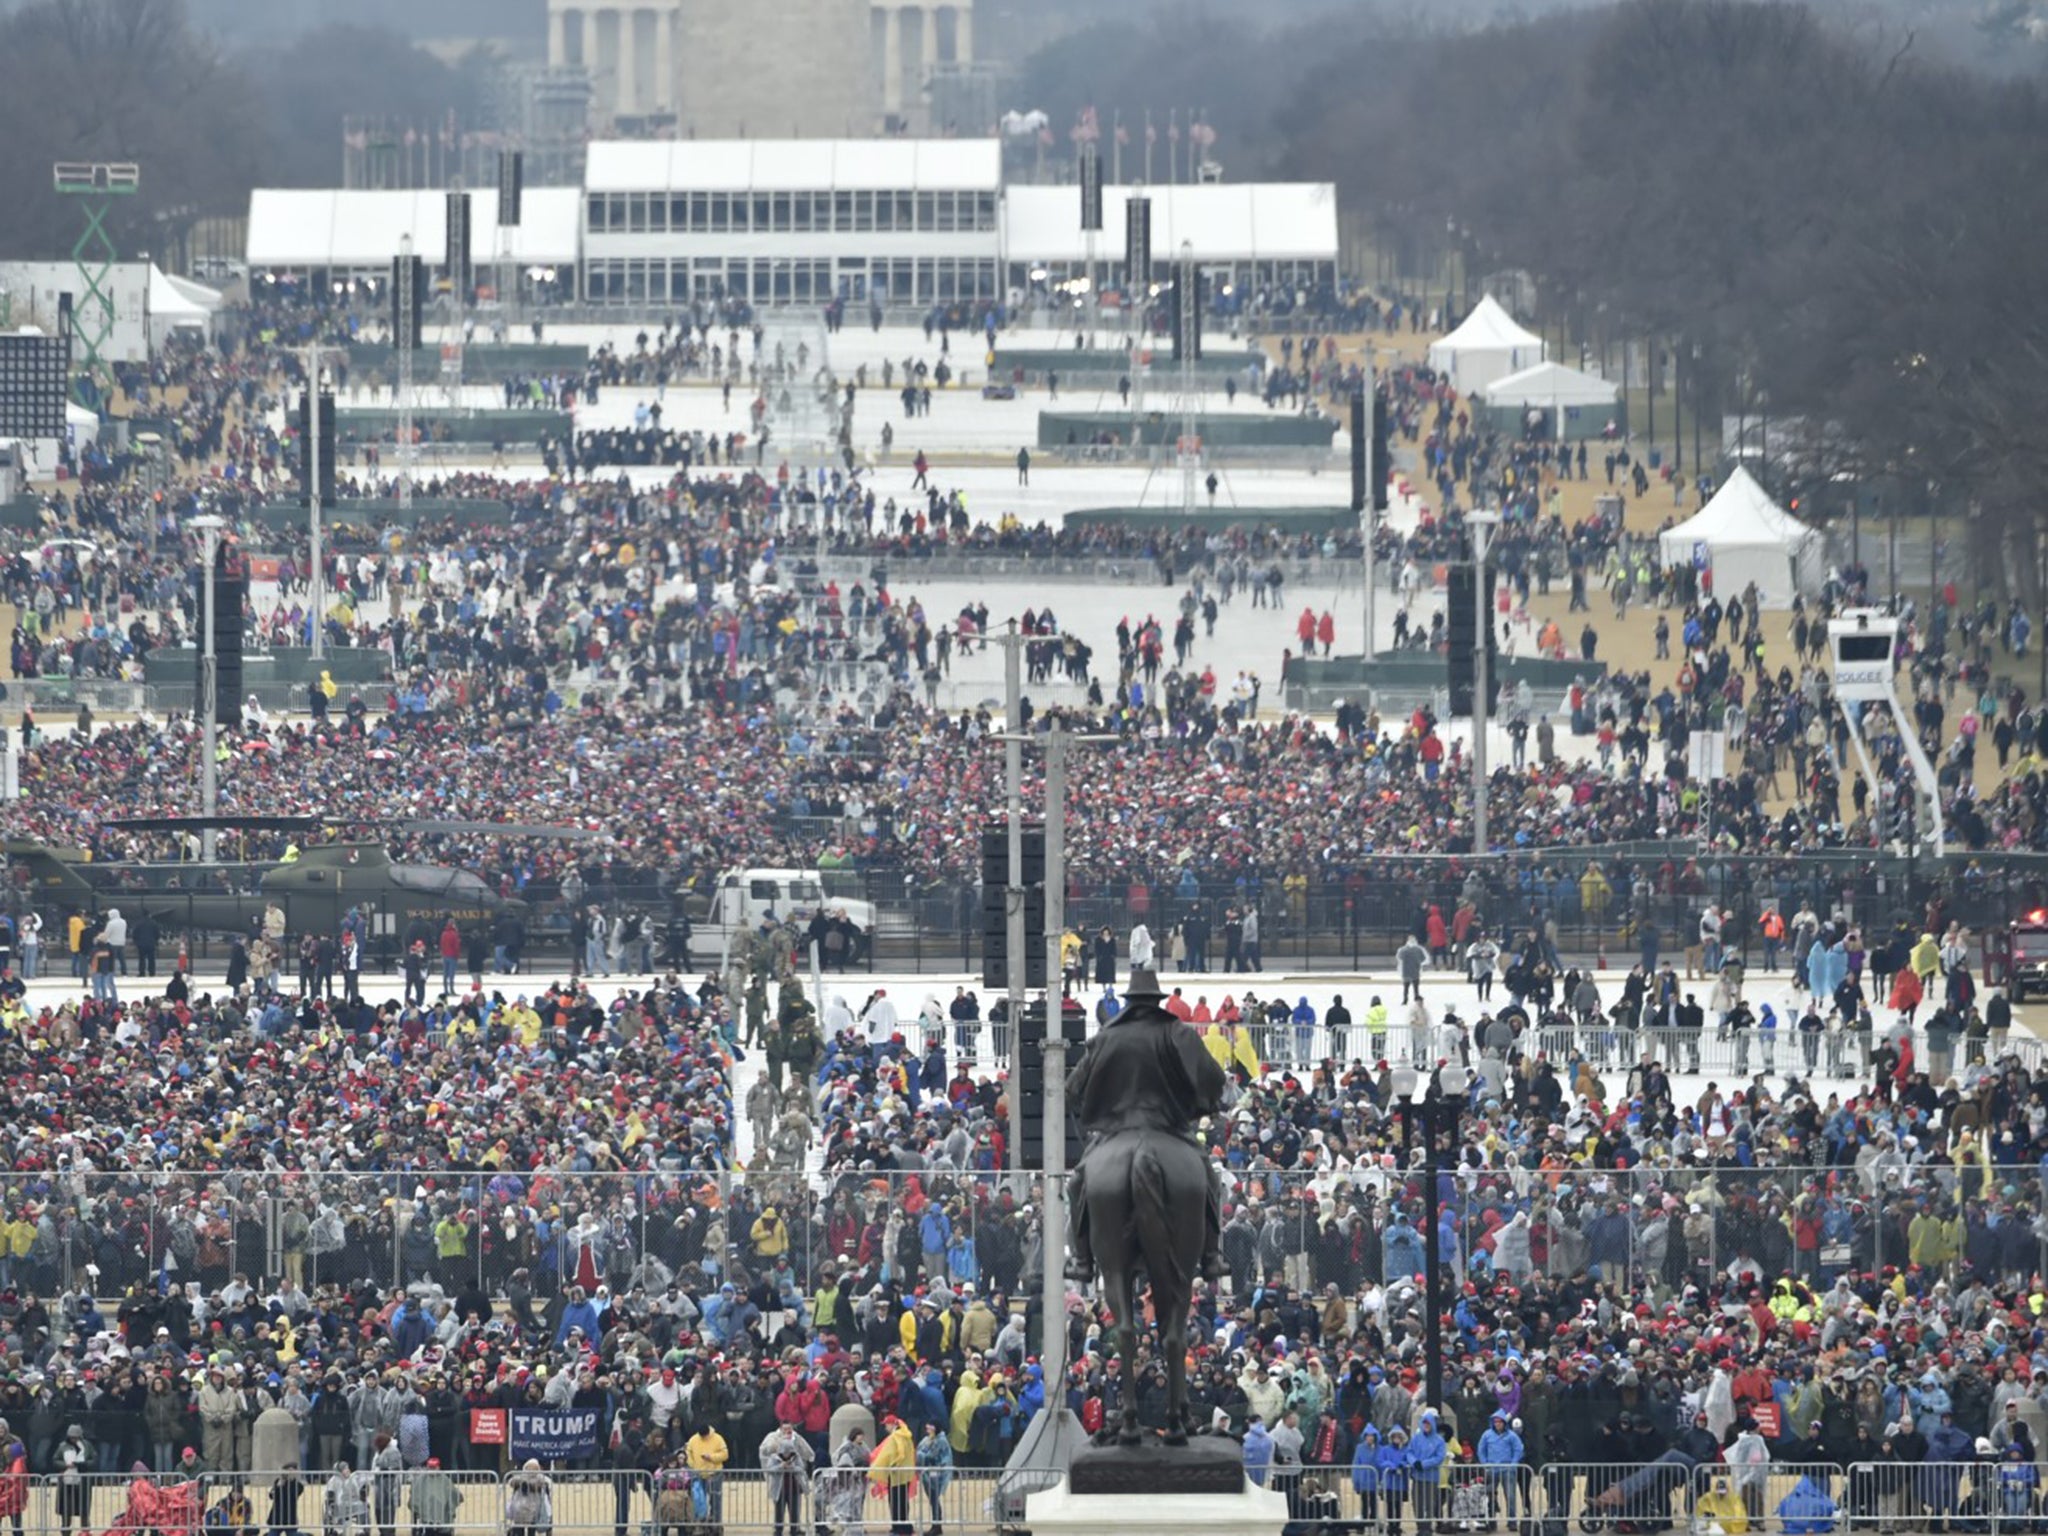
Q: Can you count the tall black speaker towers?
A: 12